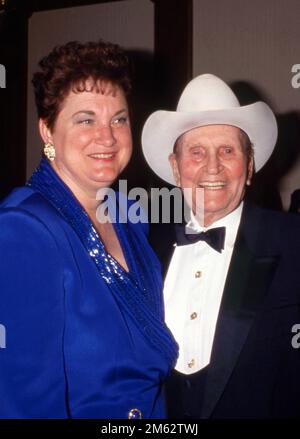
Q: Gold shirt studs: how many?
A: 3